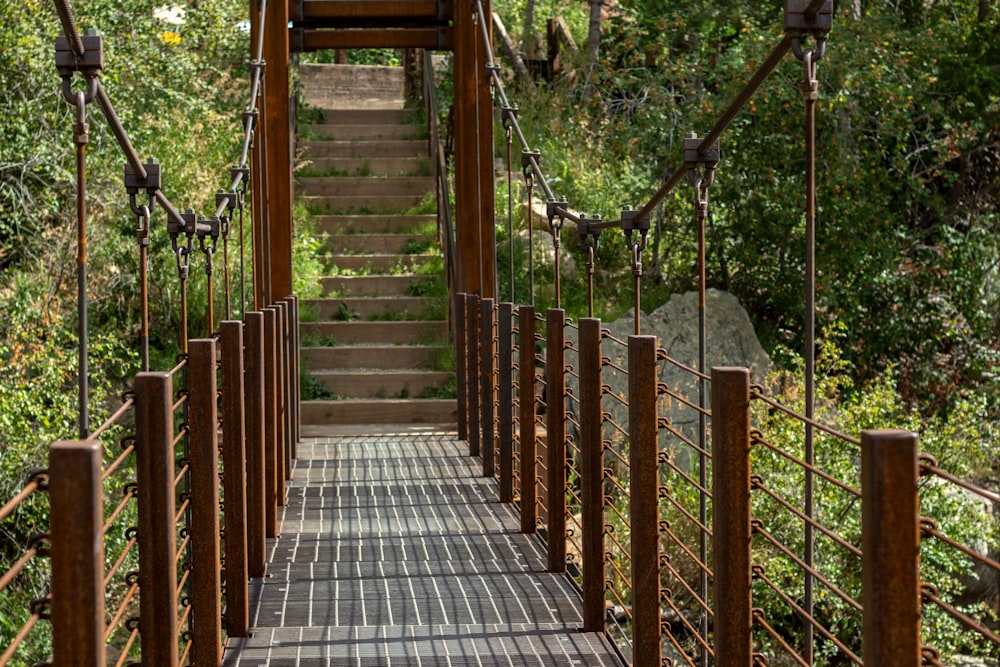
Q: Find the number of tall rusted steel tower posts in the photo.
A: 2